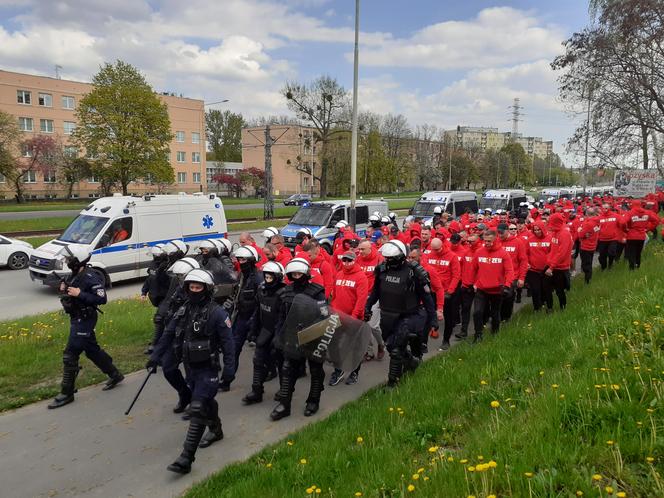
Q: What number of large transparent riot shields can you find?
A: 2